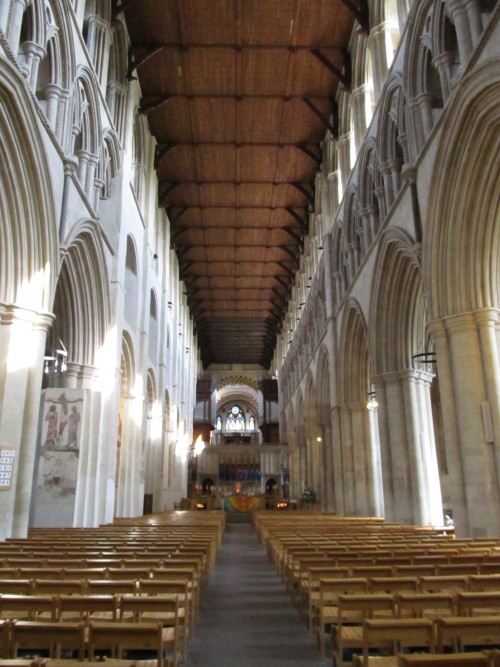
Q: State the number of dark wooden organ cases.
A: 2